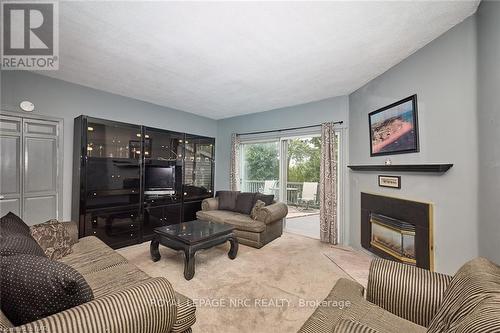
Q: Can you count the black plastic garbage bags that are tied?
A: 0